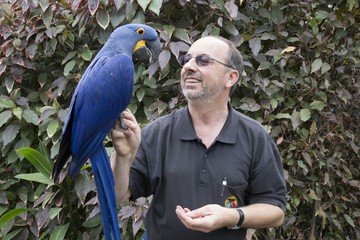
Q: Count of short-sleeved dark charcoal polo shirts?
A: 1